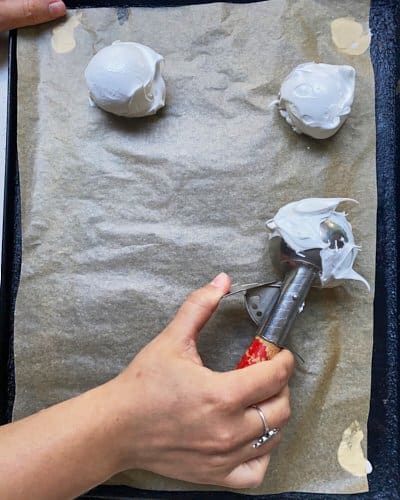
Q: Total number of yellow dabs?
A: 3